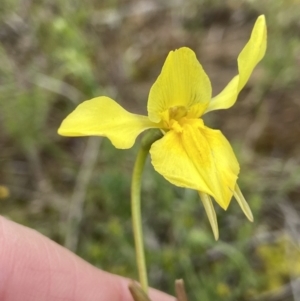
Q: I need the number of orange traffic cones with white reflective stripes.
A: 0